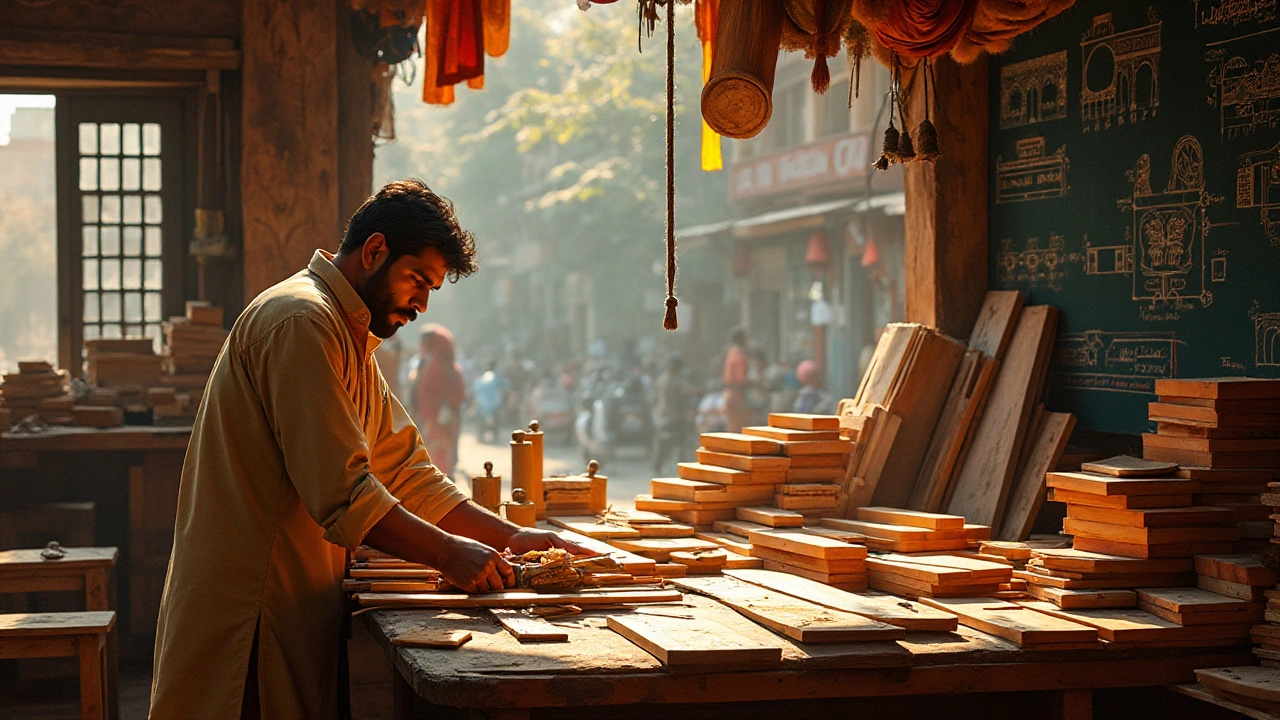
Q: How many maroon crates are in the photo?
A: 0